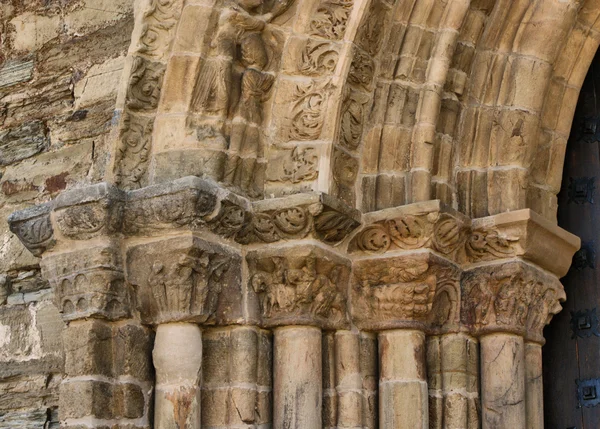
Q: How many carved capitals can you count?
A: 5